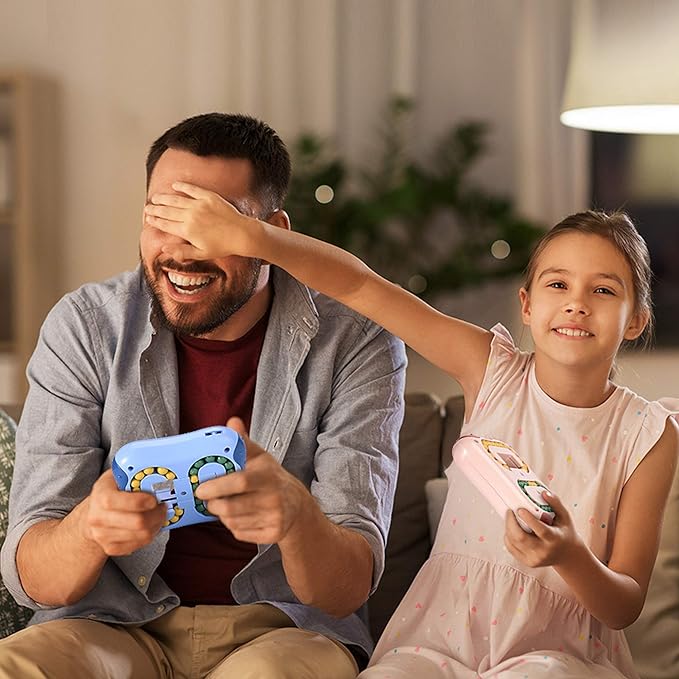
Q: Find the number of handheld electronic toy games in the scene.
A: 2